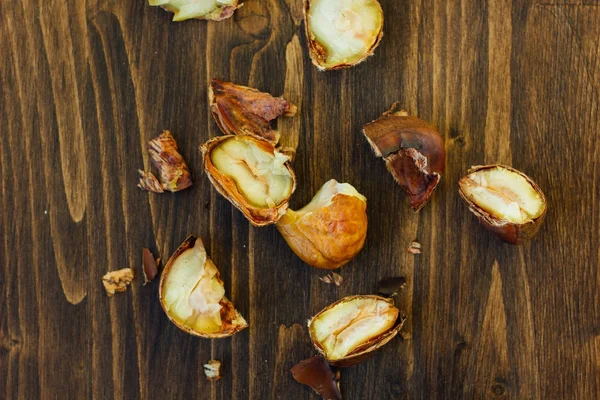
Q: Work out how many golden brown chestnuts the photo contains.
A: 1